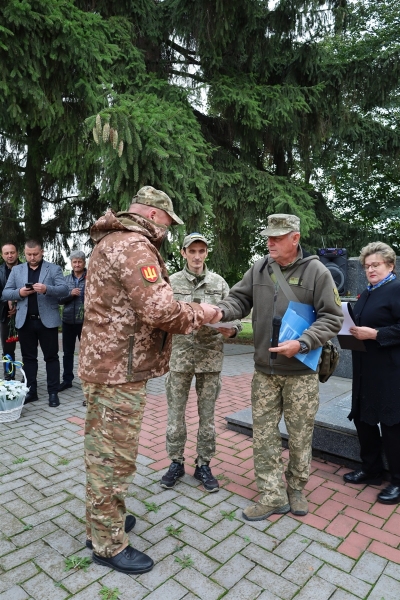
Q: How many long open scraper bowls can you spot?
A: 0